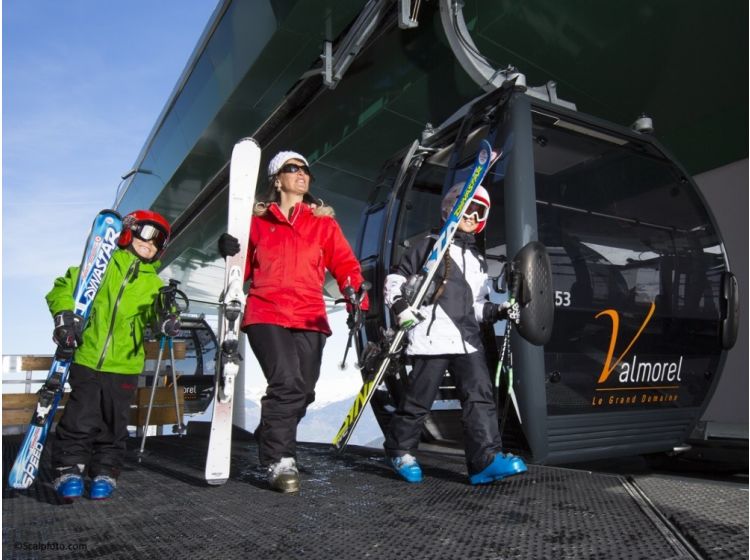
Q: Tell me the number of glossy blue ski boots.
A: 4